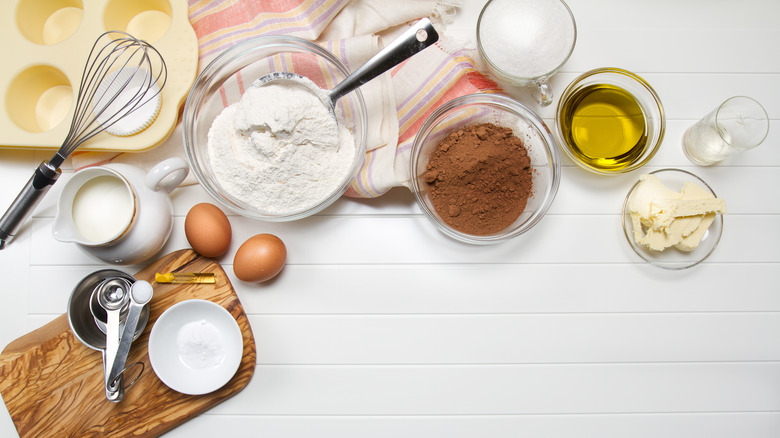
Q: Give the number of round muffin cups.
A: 4